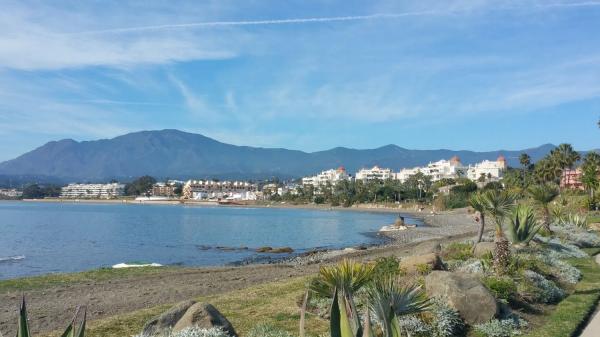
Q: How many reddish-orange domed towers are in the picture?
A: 3